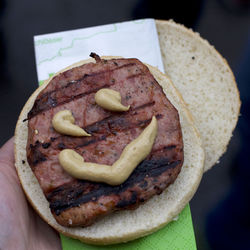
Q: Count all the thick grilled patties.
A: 1